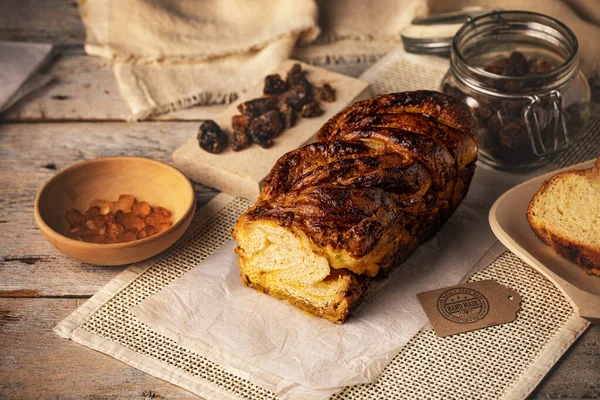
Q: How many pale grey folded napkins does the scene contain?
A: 1